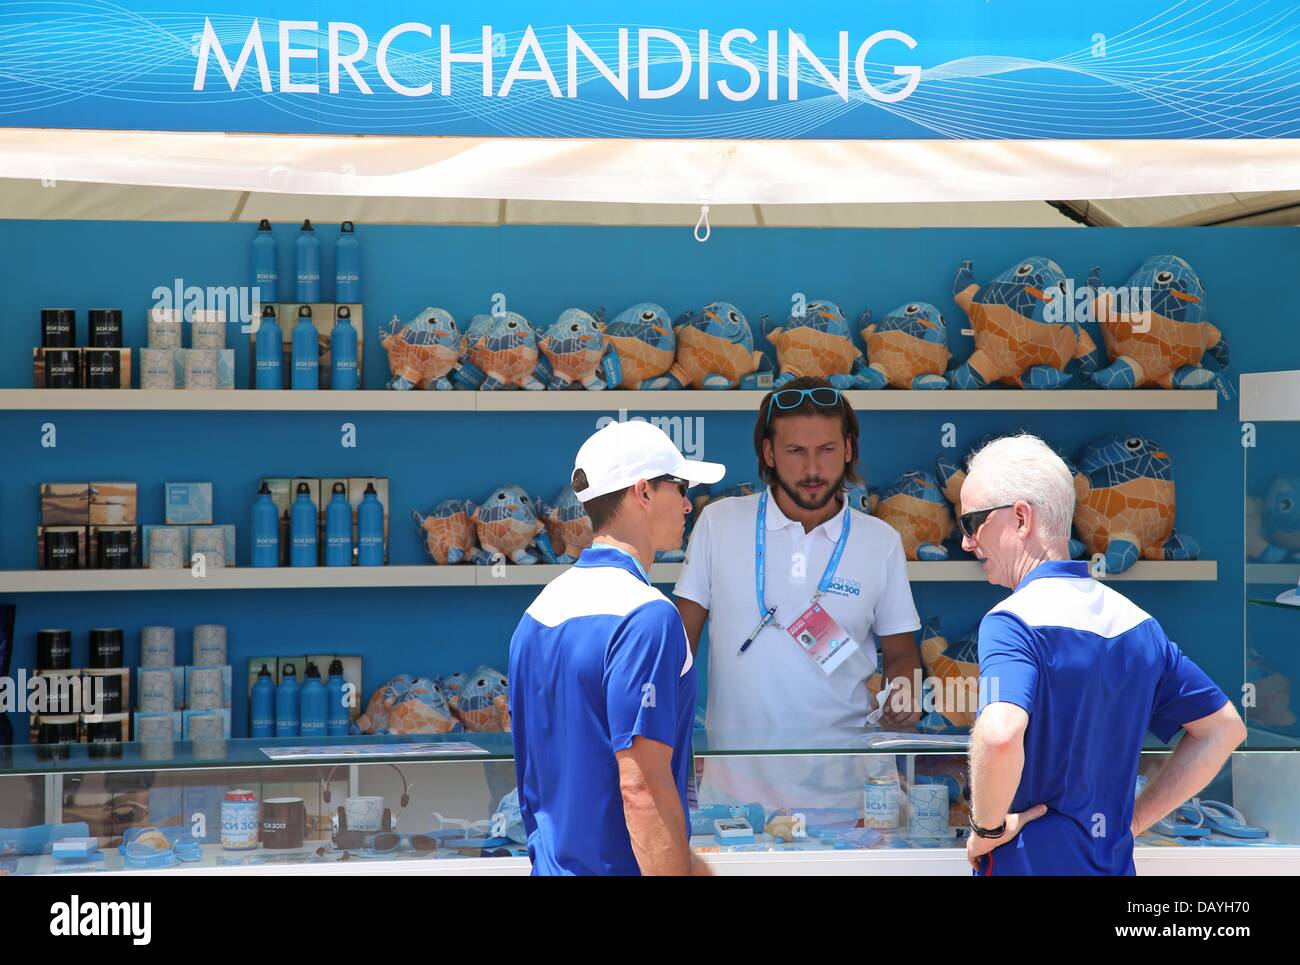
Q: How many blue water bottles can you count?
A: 14